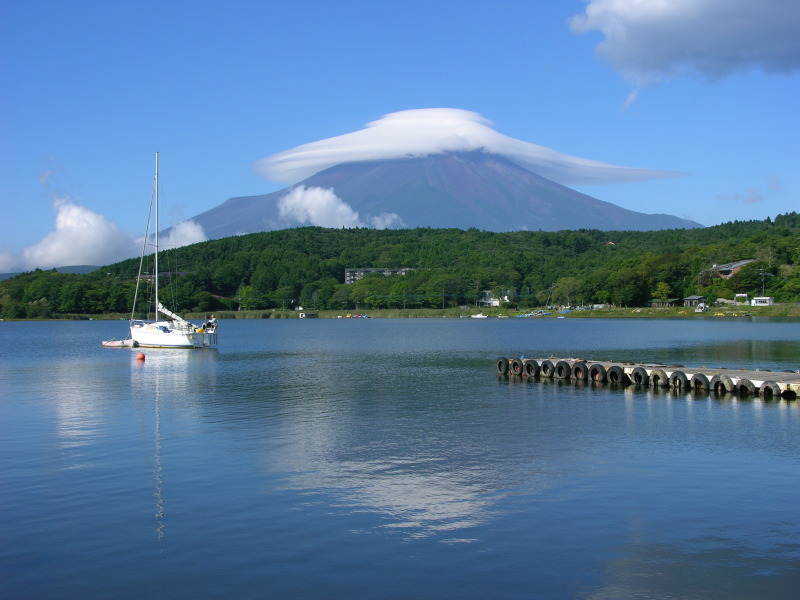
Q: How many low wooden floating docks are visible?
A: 1